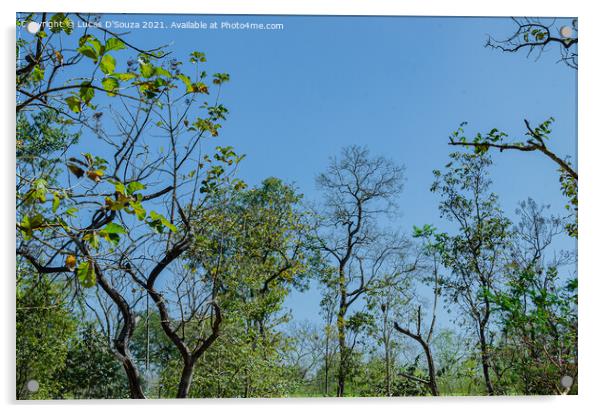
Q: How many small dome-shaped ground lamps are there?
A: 0